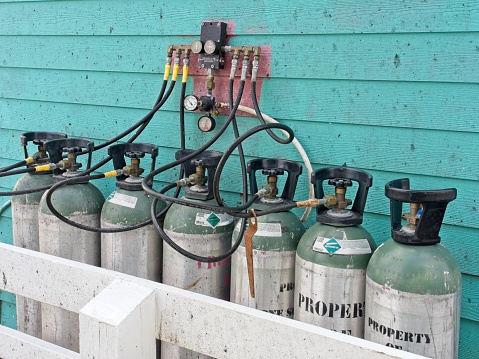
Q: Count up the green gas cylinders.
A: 7